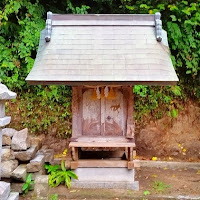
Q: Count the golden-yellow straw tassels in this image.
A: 3